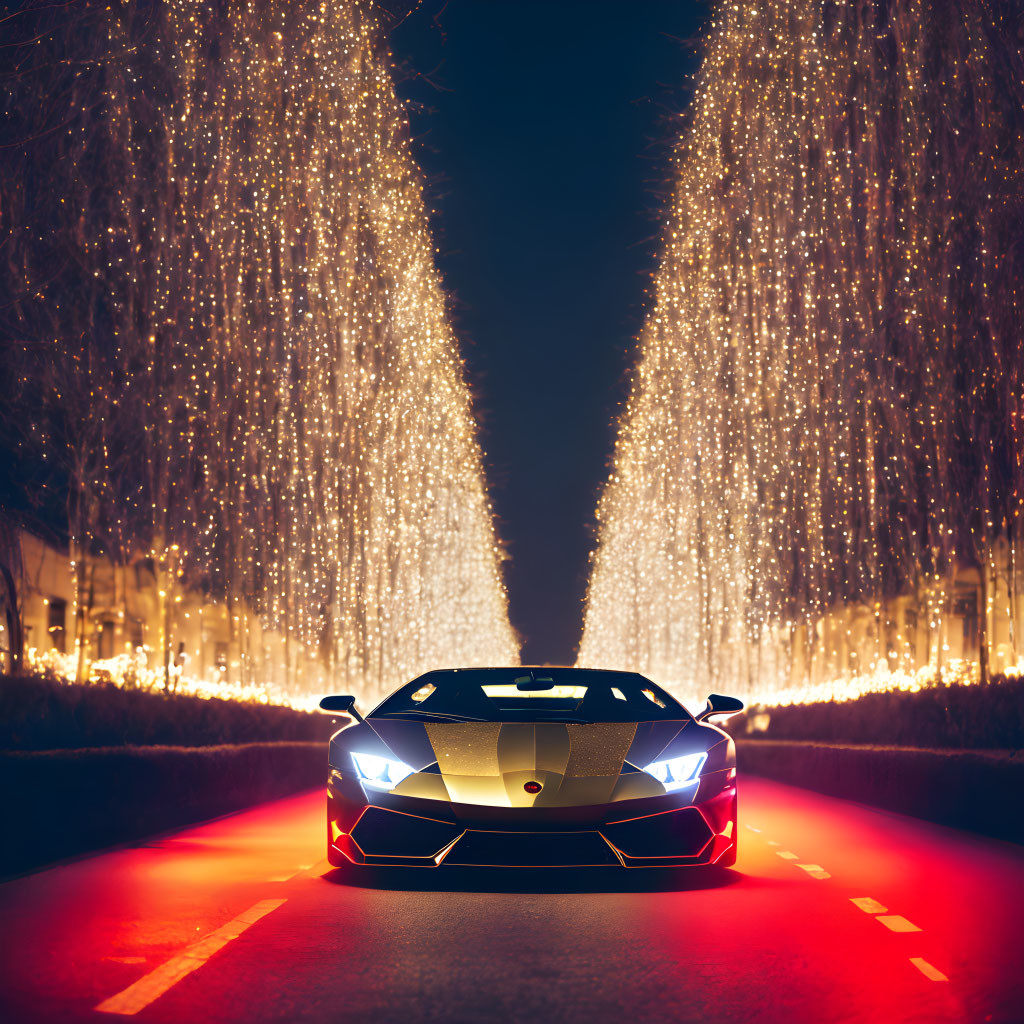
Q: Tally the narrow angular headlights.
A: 2